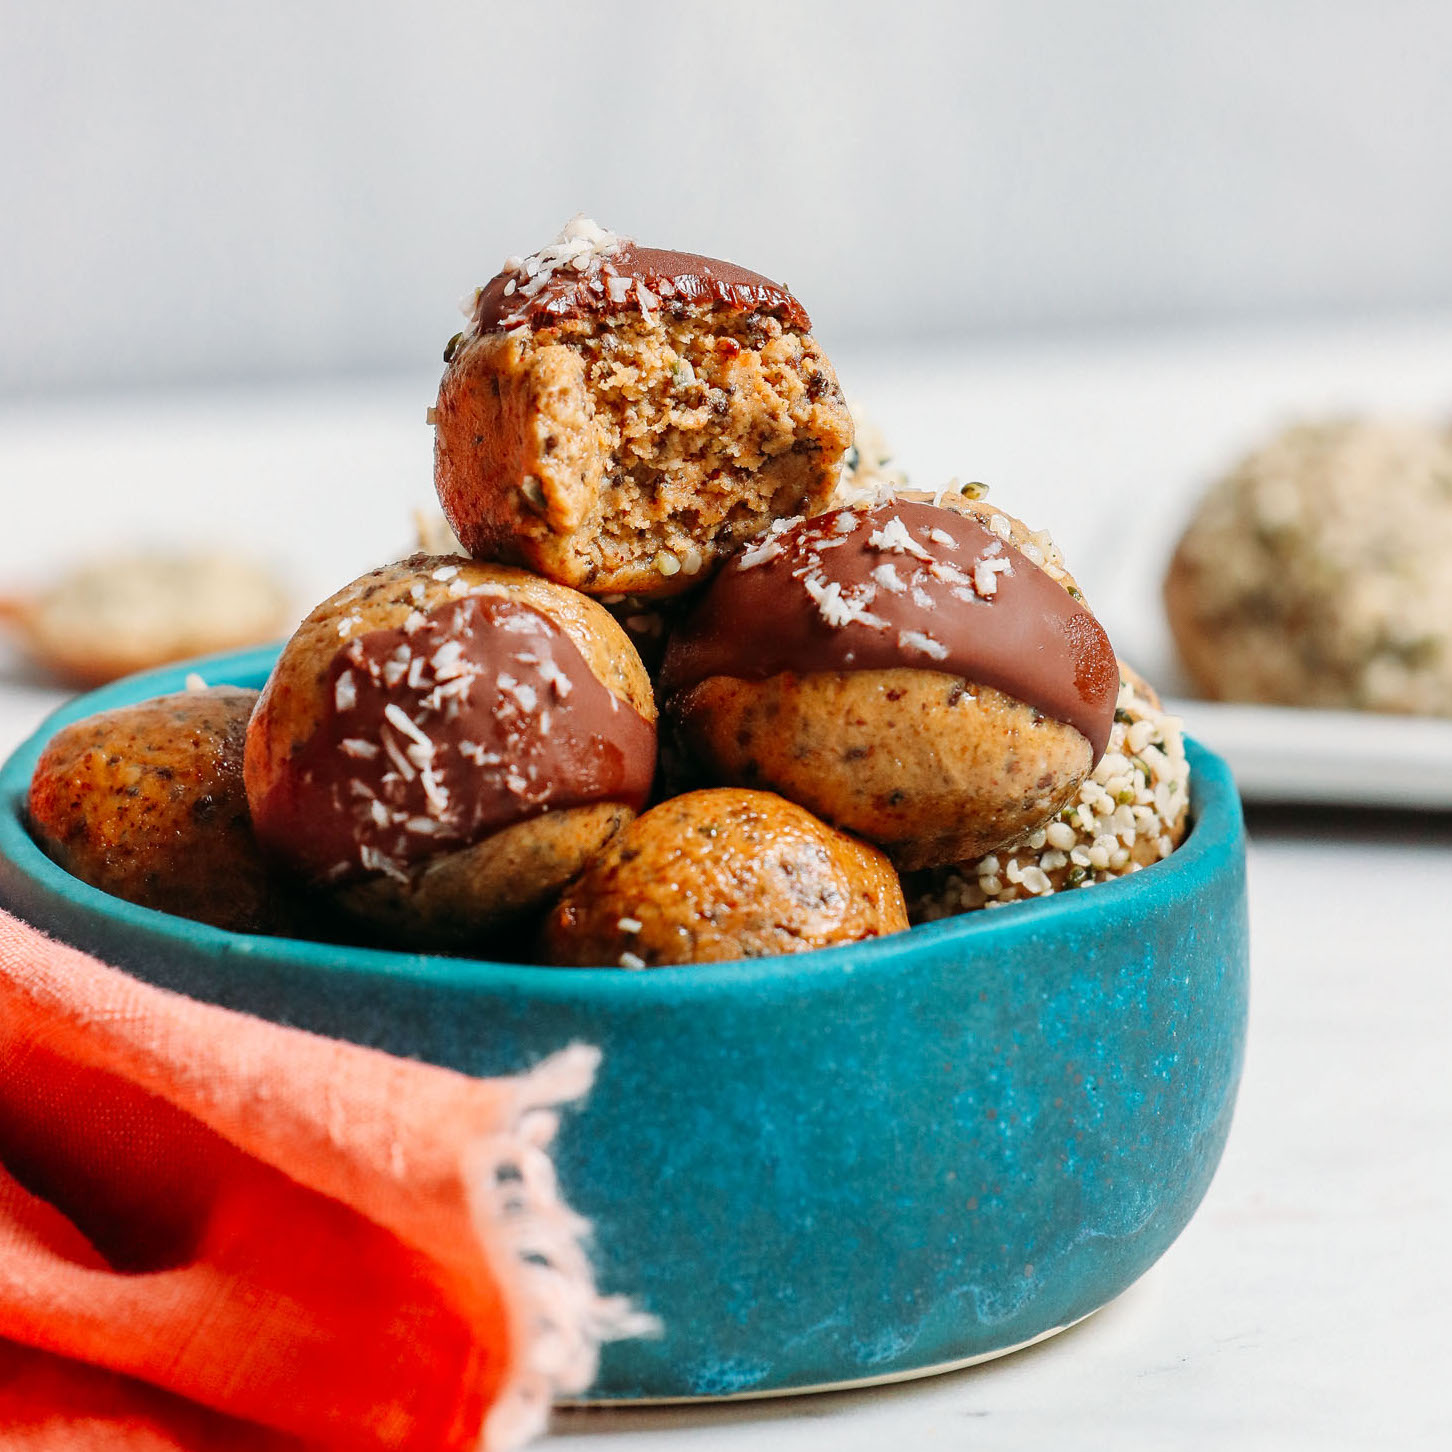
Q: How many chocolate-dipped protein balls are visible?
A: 3